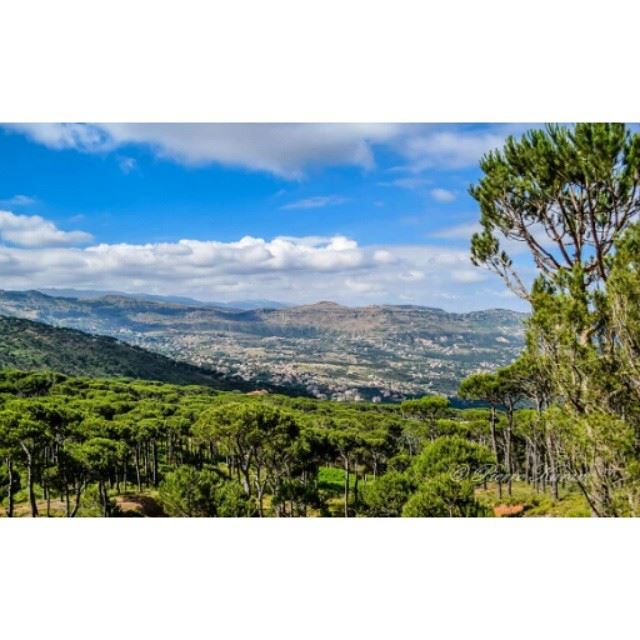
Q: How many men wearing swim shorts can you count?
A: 0